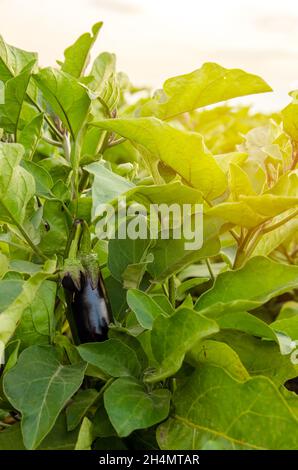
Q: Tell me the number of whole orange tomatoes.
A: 0